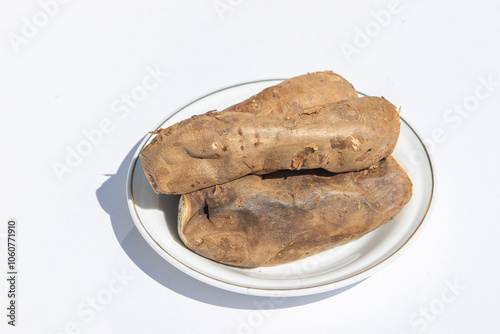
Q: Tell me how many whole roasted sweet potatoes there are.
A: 3